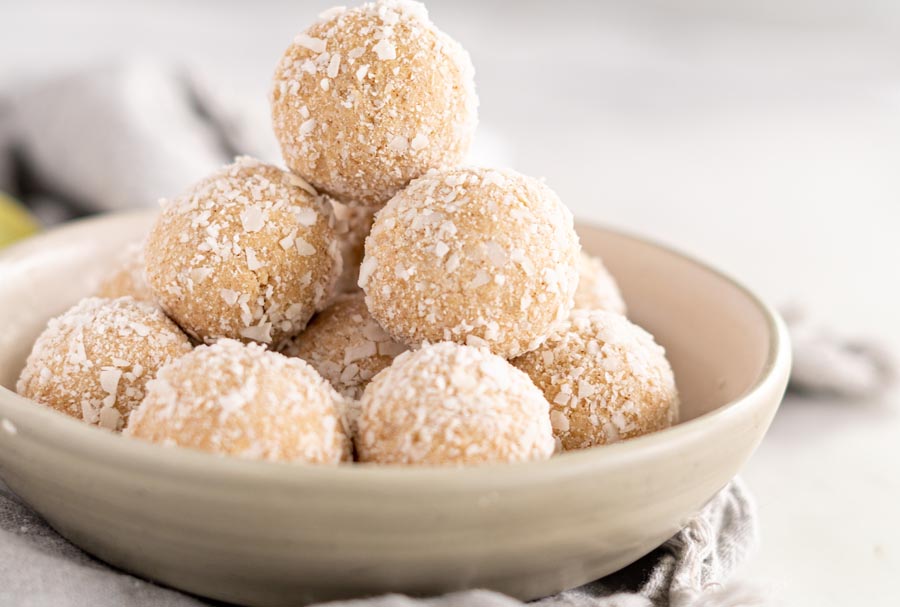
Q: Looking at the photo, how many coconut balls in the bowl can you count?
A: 11